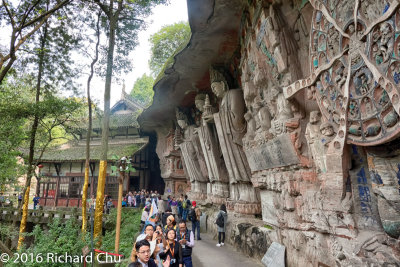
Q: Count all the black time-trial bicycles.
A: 0